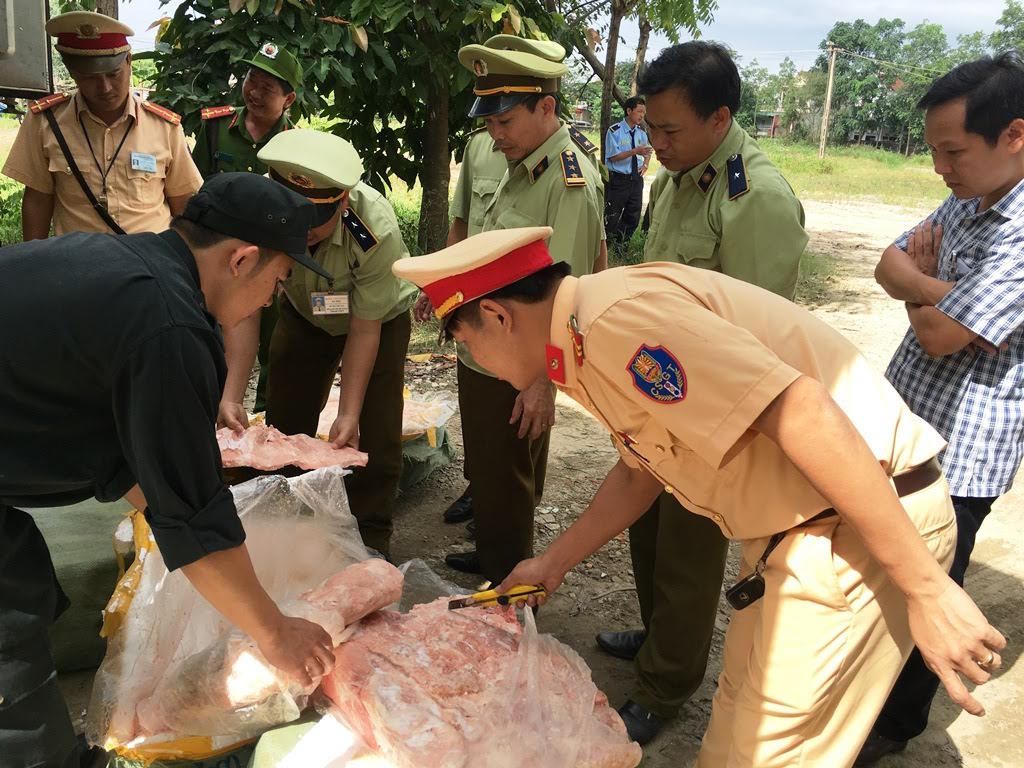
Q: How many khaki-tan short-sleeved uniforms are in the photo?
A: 2